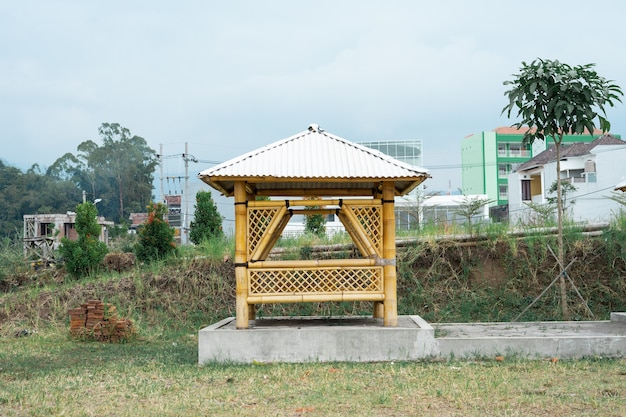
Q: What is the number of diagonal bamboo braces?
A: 4